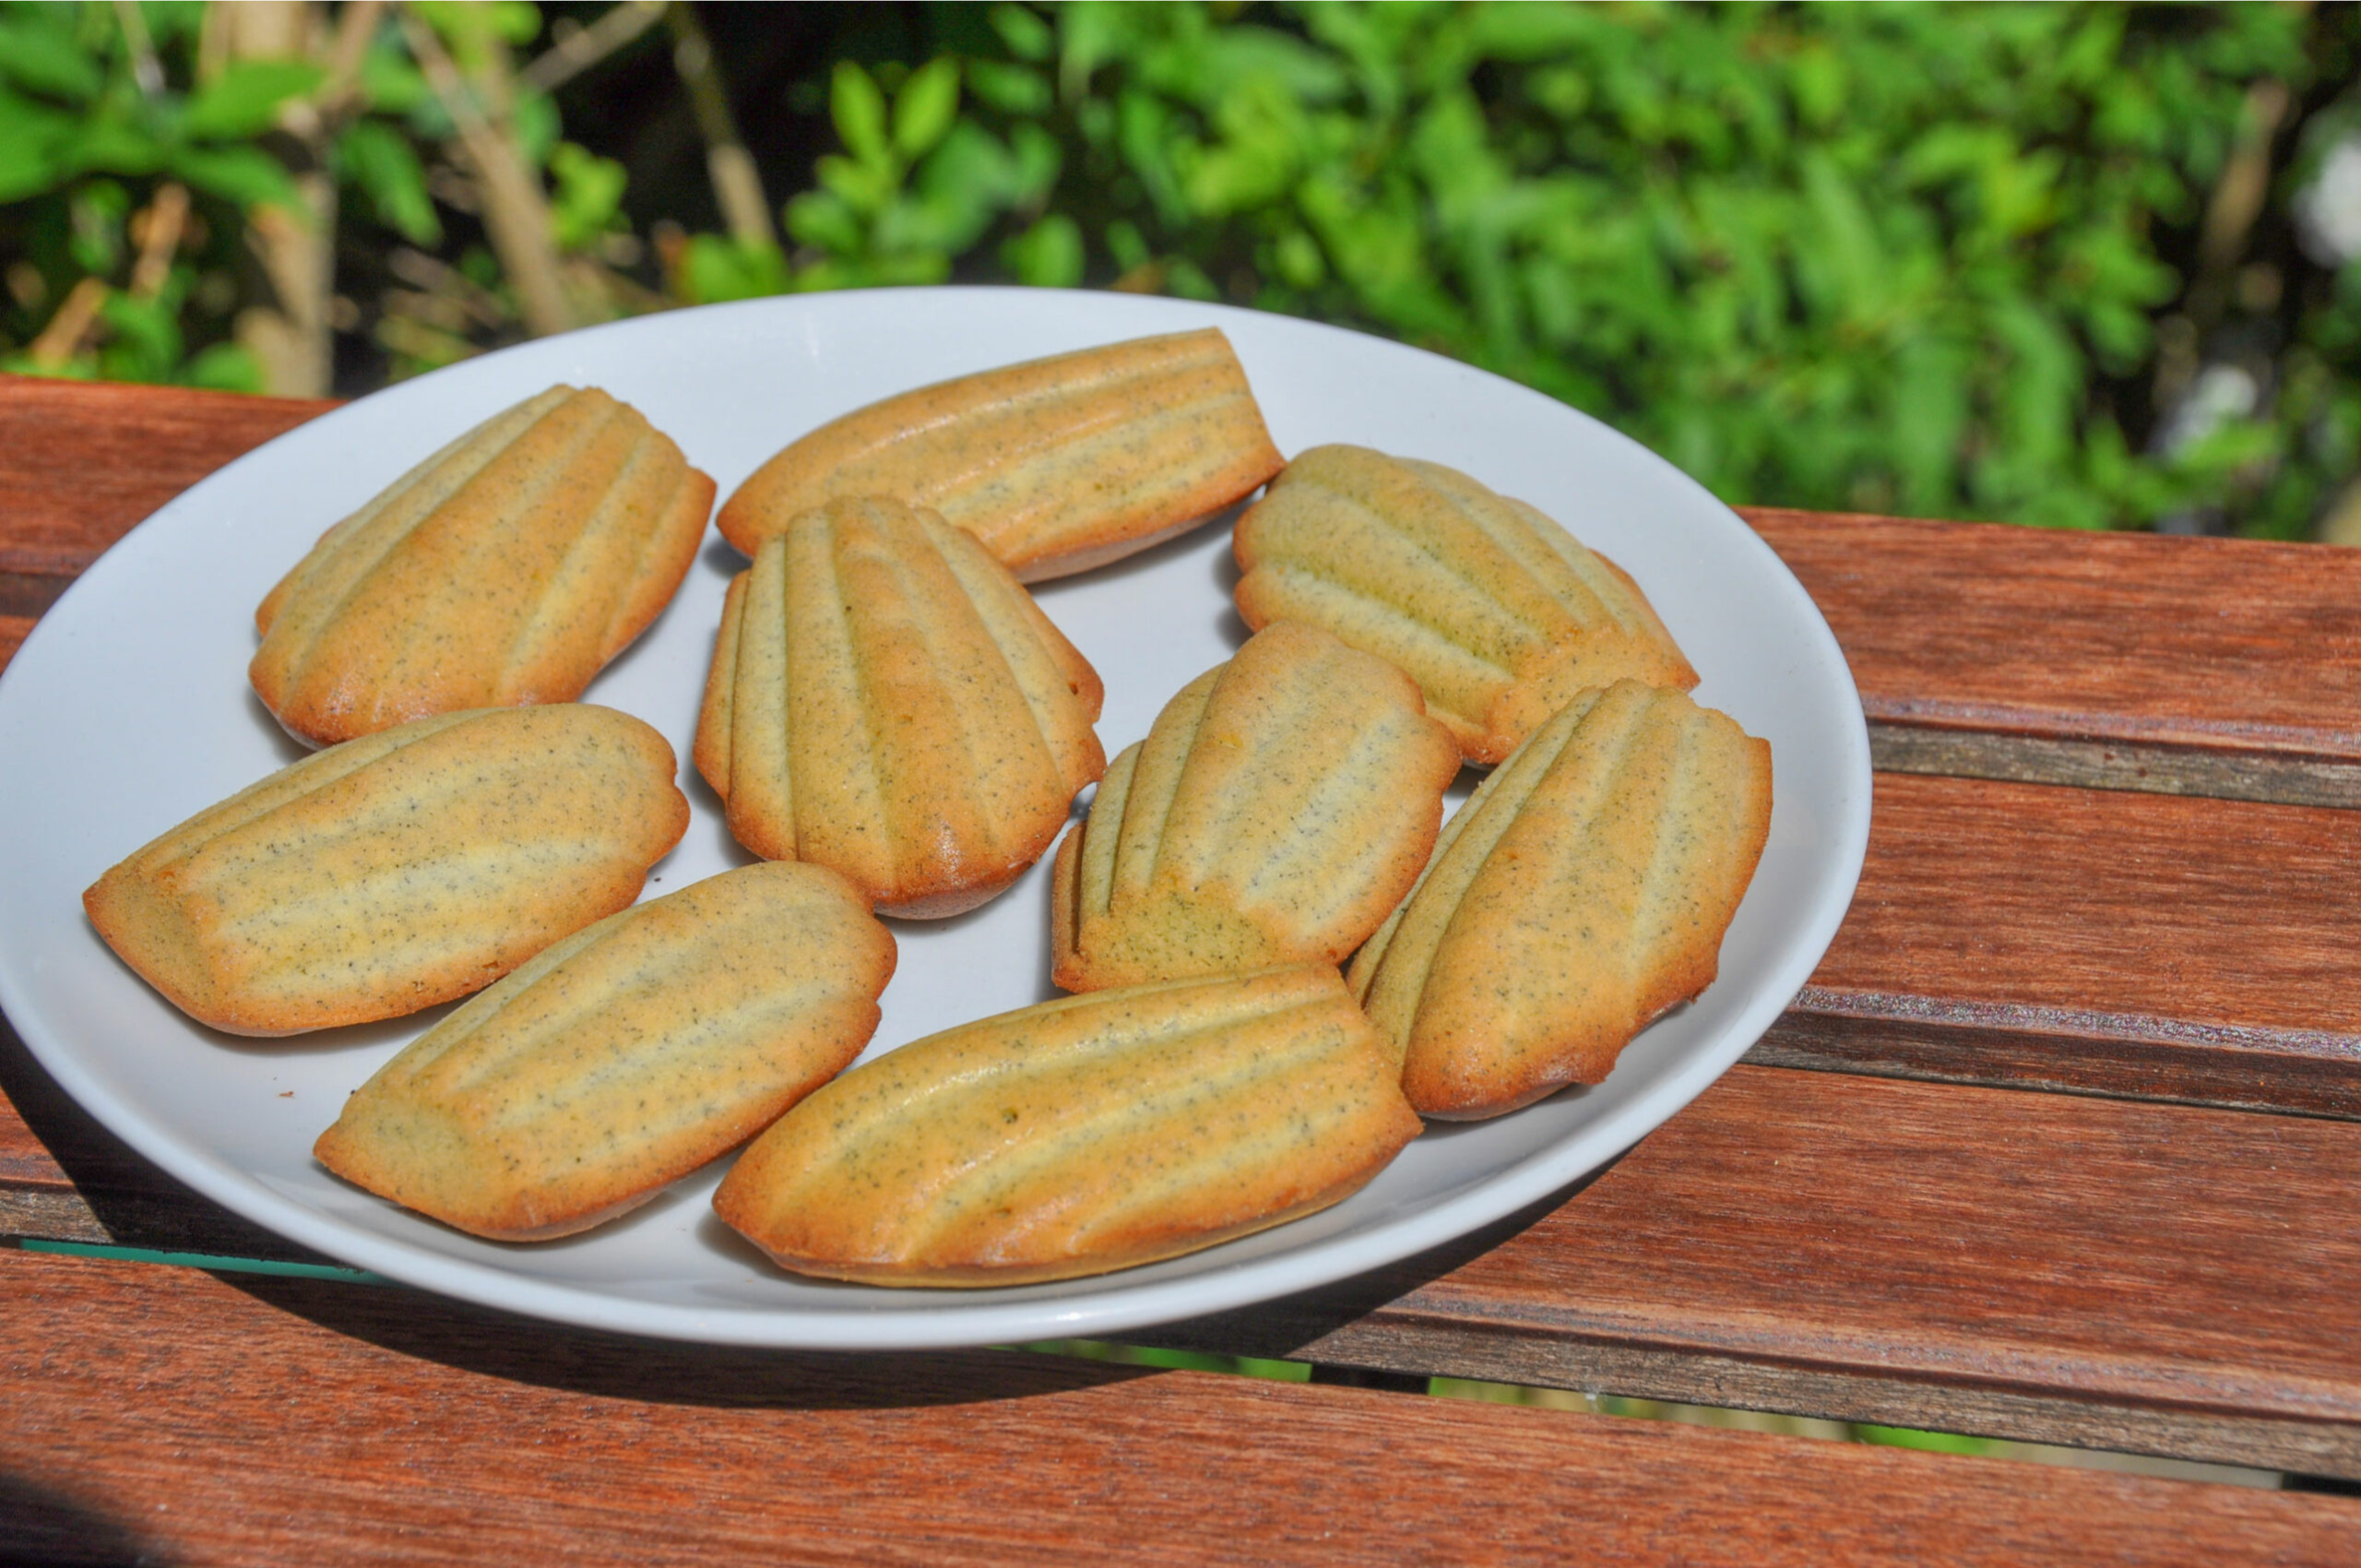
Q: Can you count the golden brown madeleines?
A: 9